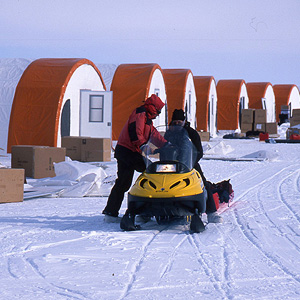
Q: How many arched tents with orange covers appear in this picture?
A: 7